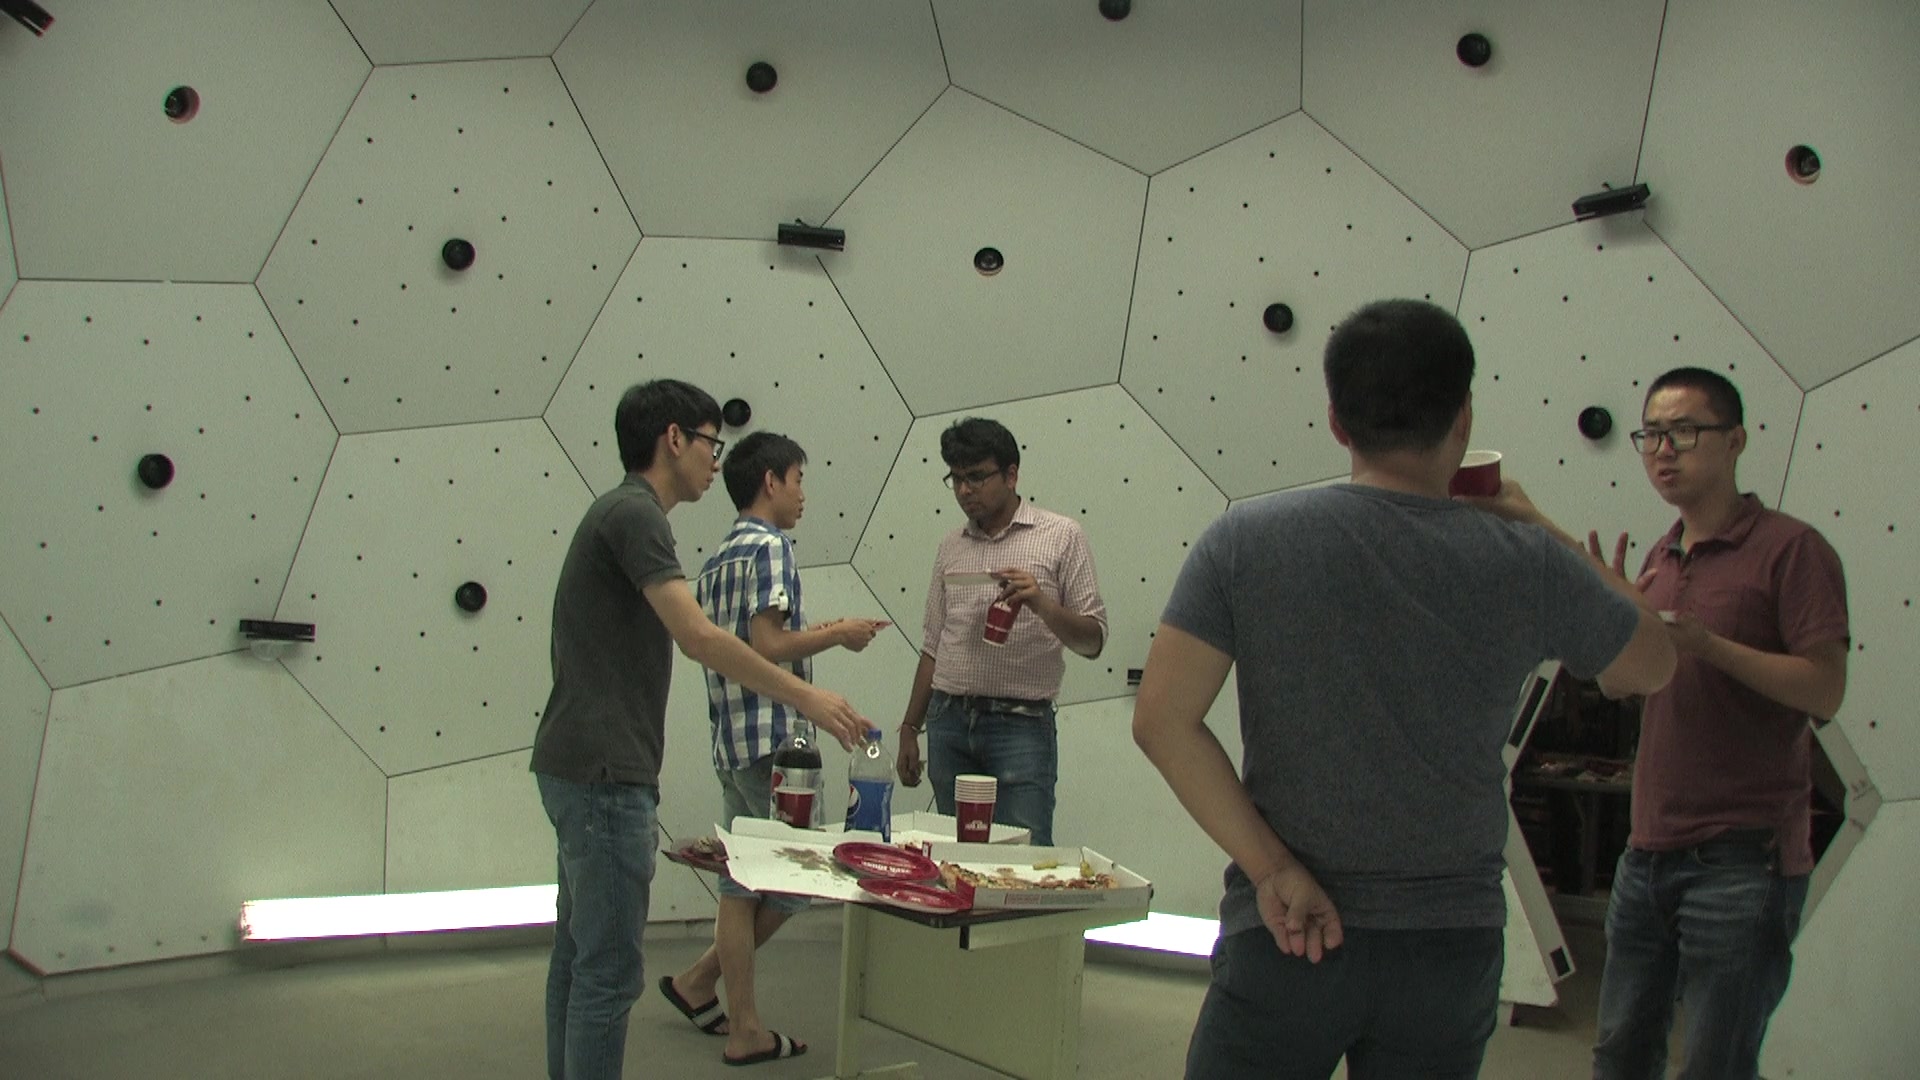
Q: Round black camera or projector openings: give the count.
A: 12